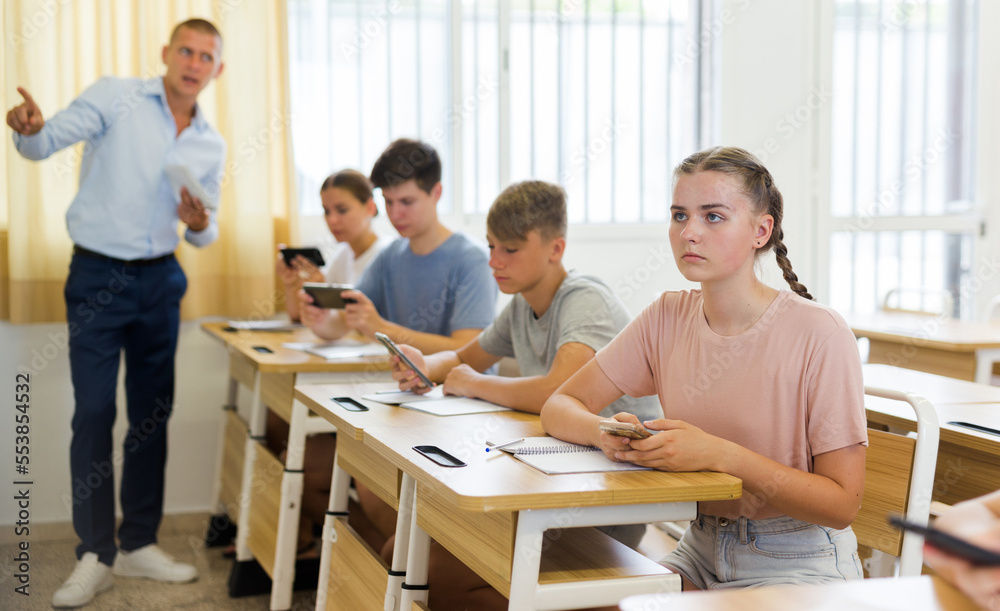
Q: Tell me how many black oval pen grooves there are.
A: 5